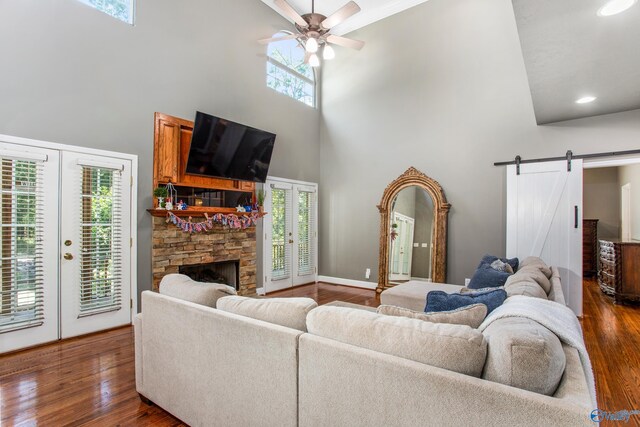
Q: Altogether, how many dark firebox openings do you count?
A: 1